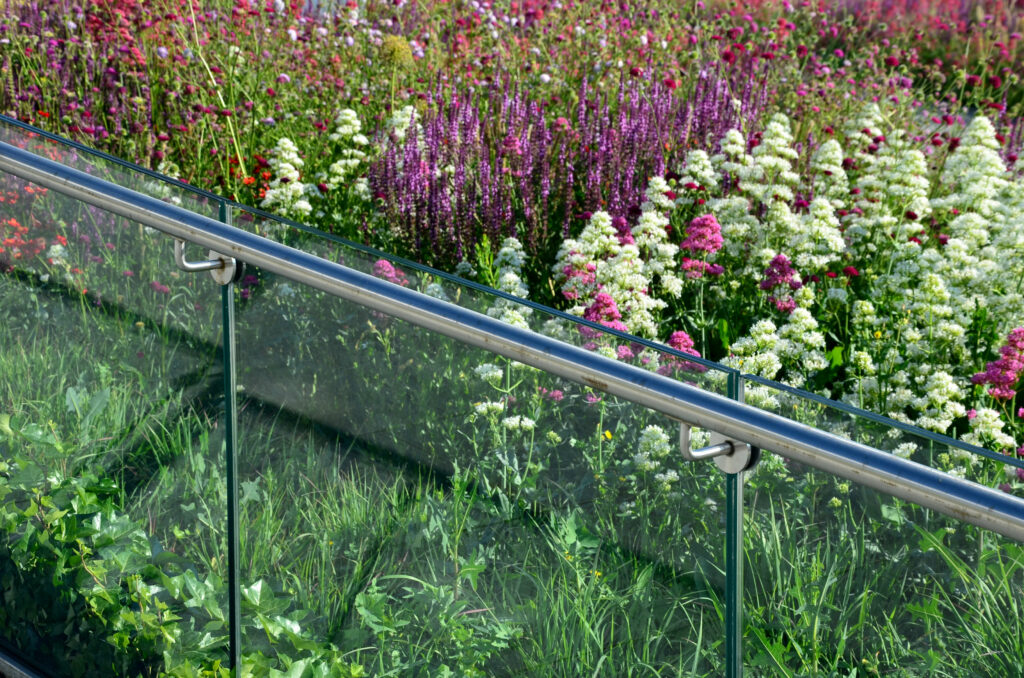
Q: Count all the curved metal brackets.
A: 2